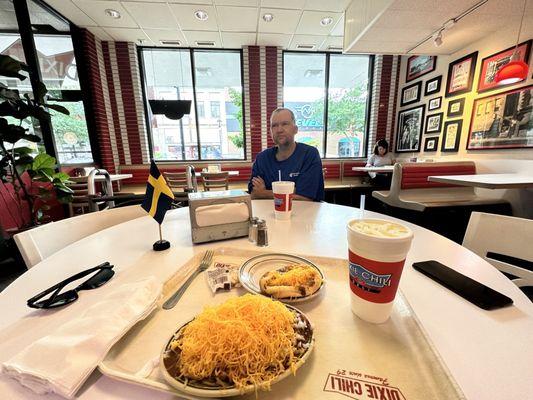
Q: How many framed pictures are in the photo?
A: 12